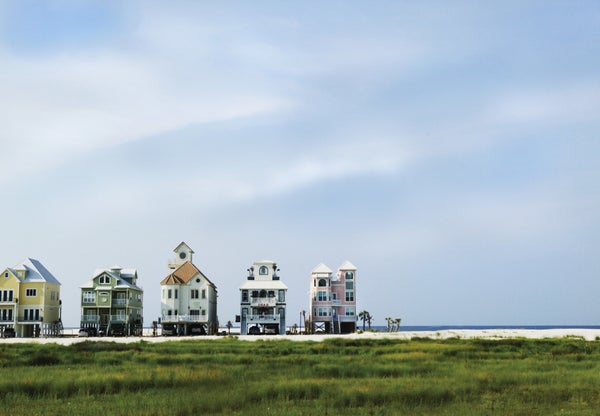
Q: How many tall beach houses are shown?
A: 5